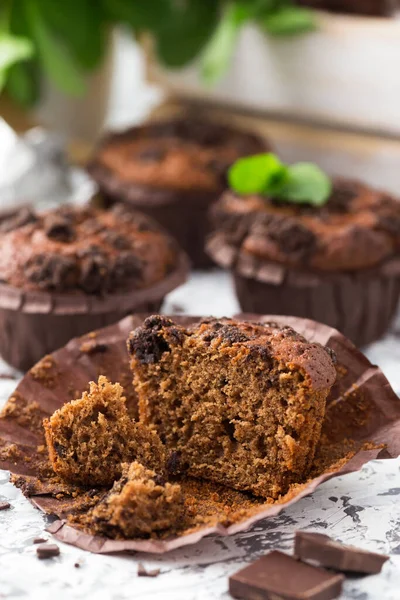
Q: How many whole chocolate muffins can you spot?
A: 3